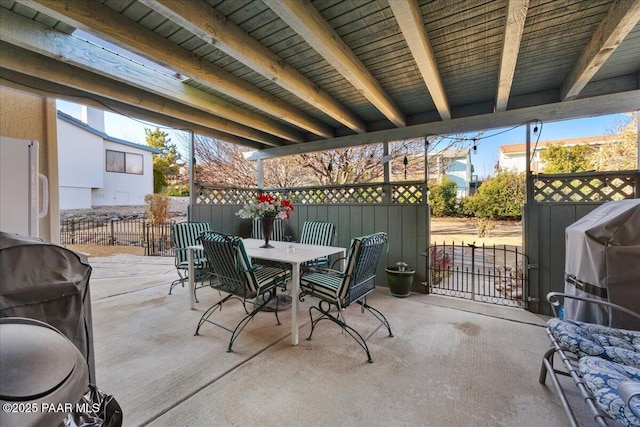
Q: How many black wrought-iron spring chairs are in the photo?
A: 5